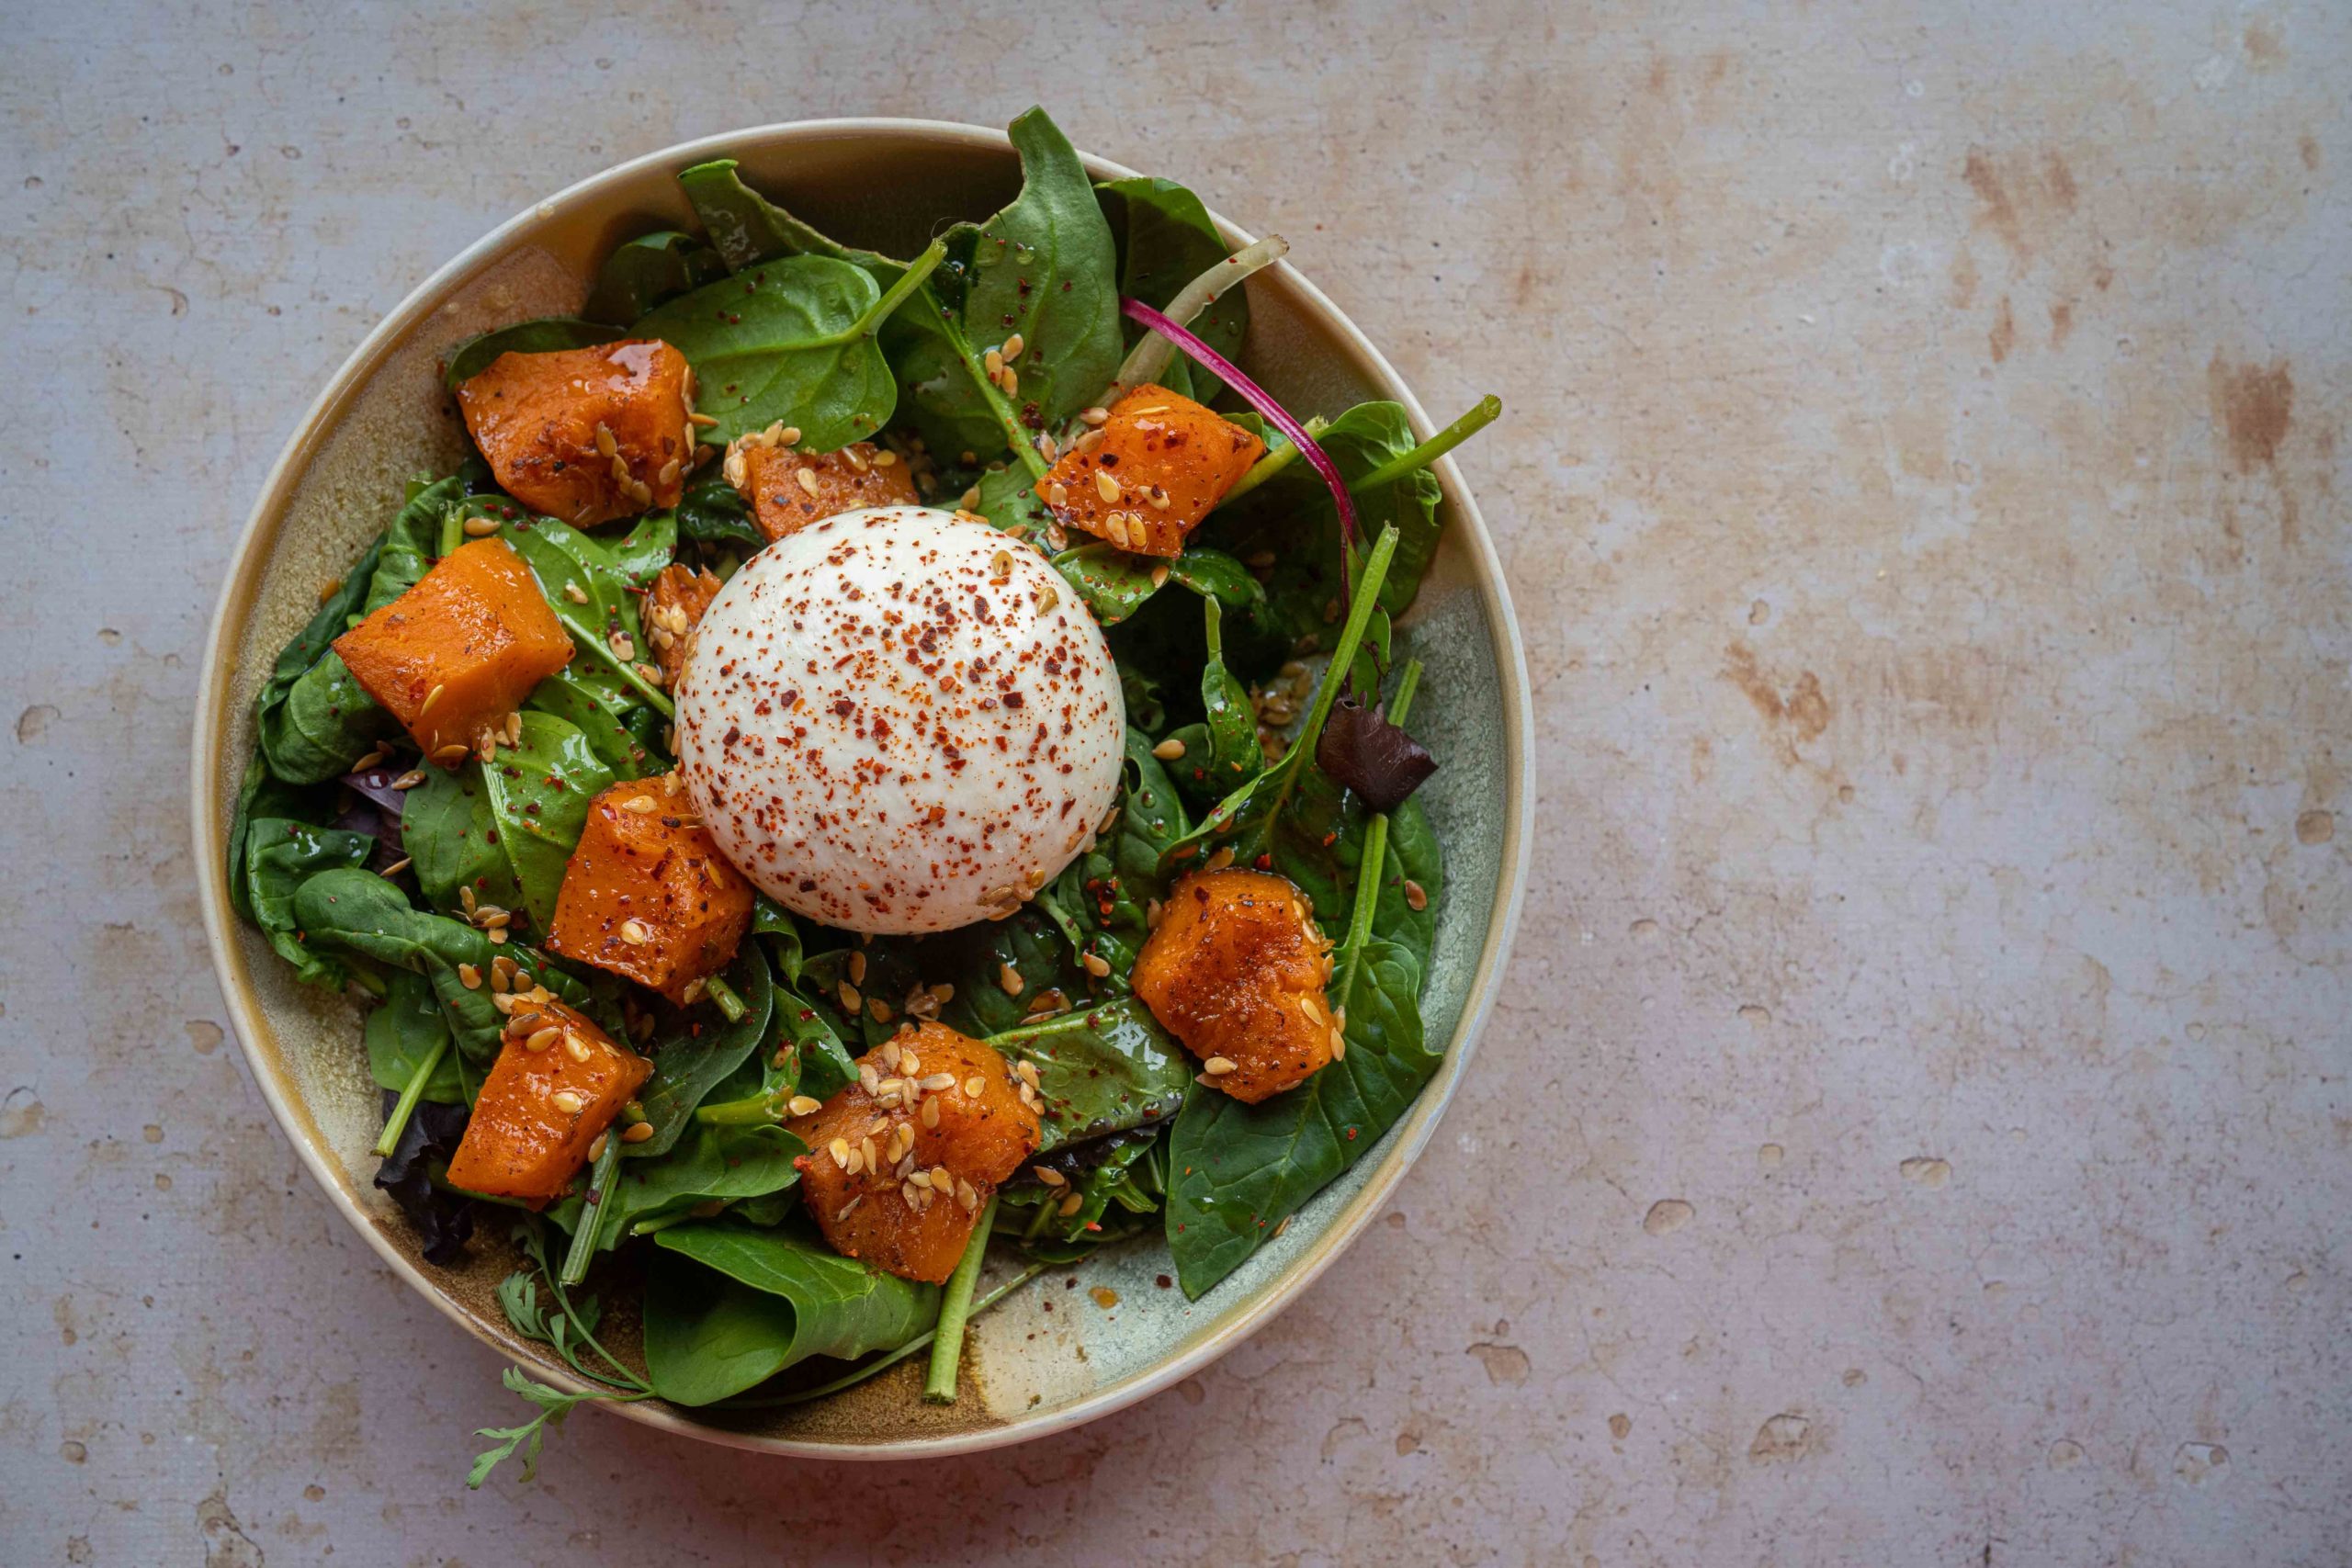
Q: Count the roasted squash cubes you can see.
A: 9